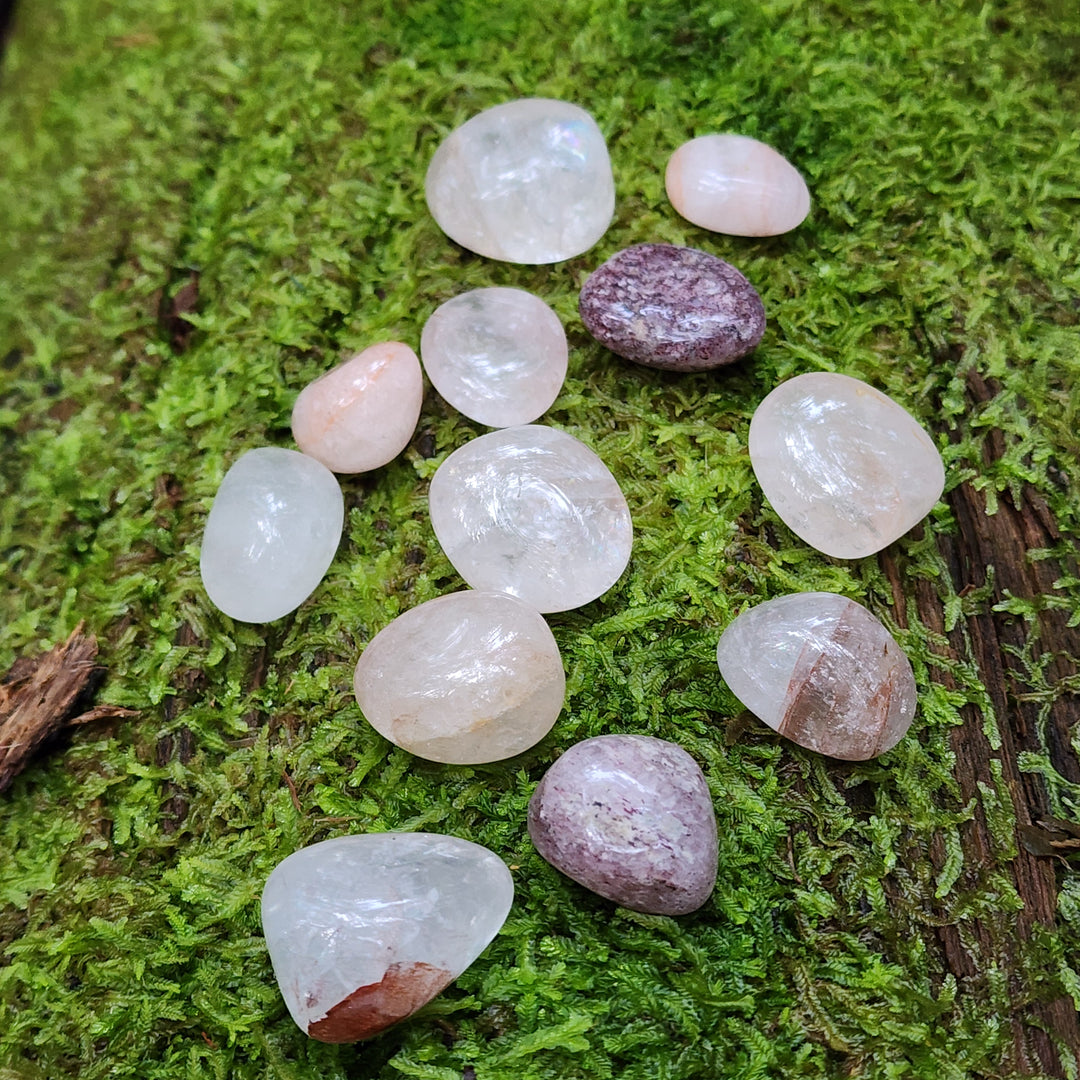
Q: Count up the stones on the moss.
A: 12